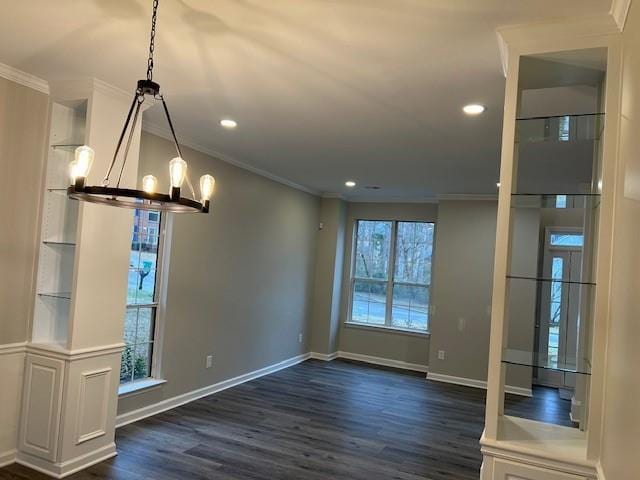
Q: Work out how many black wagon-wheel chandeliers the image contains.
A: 1